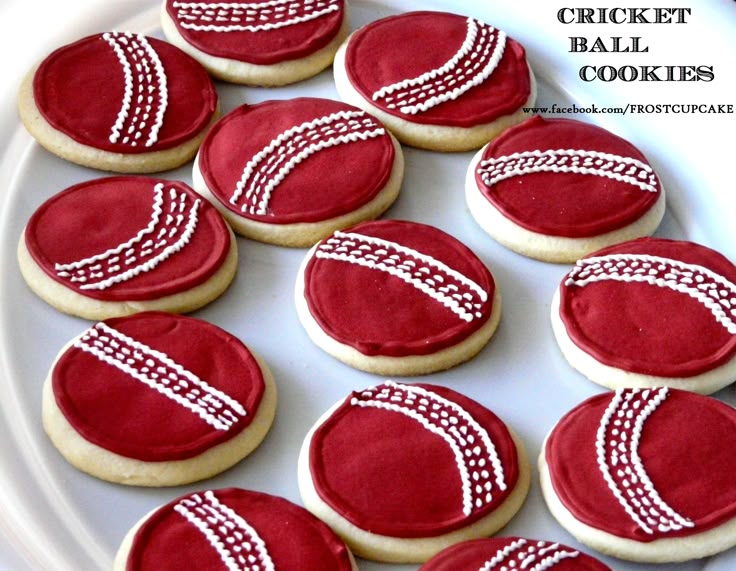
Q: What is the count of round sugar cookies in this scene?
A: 13